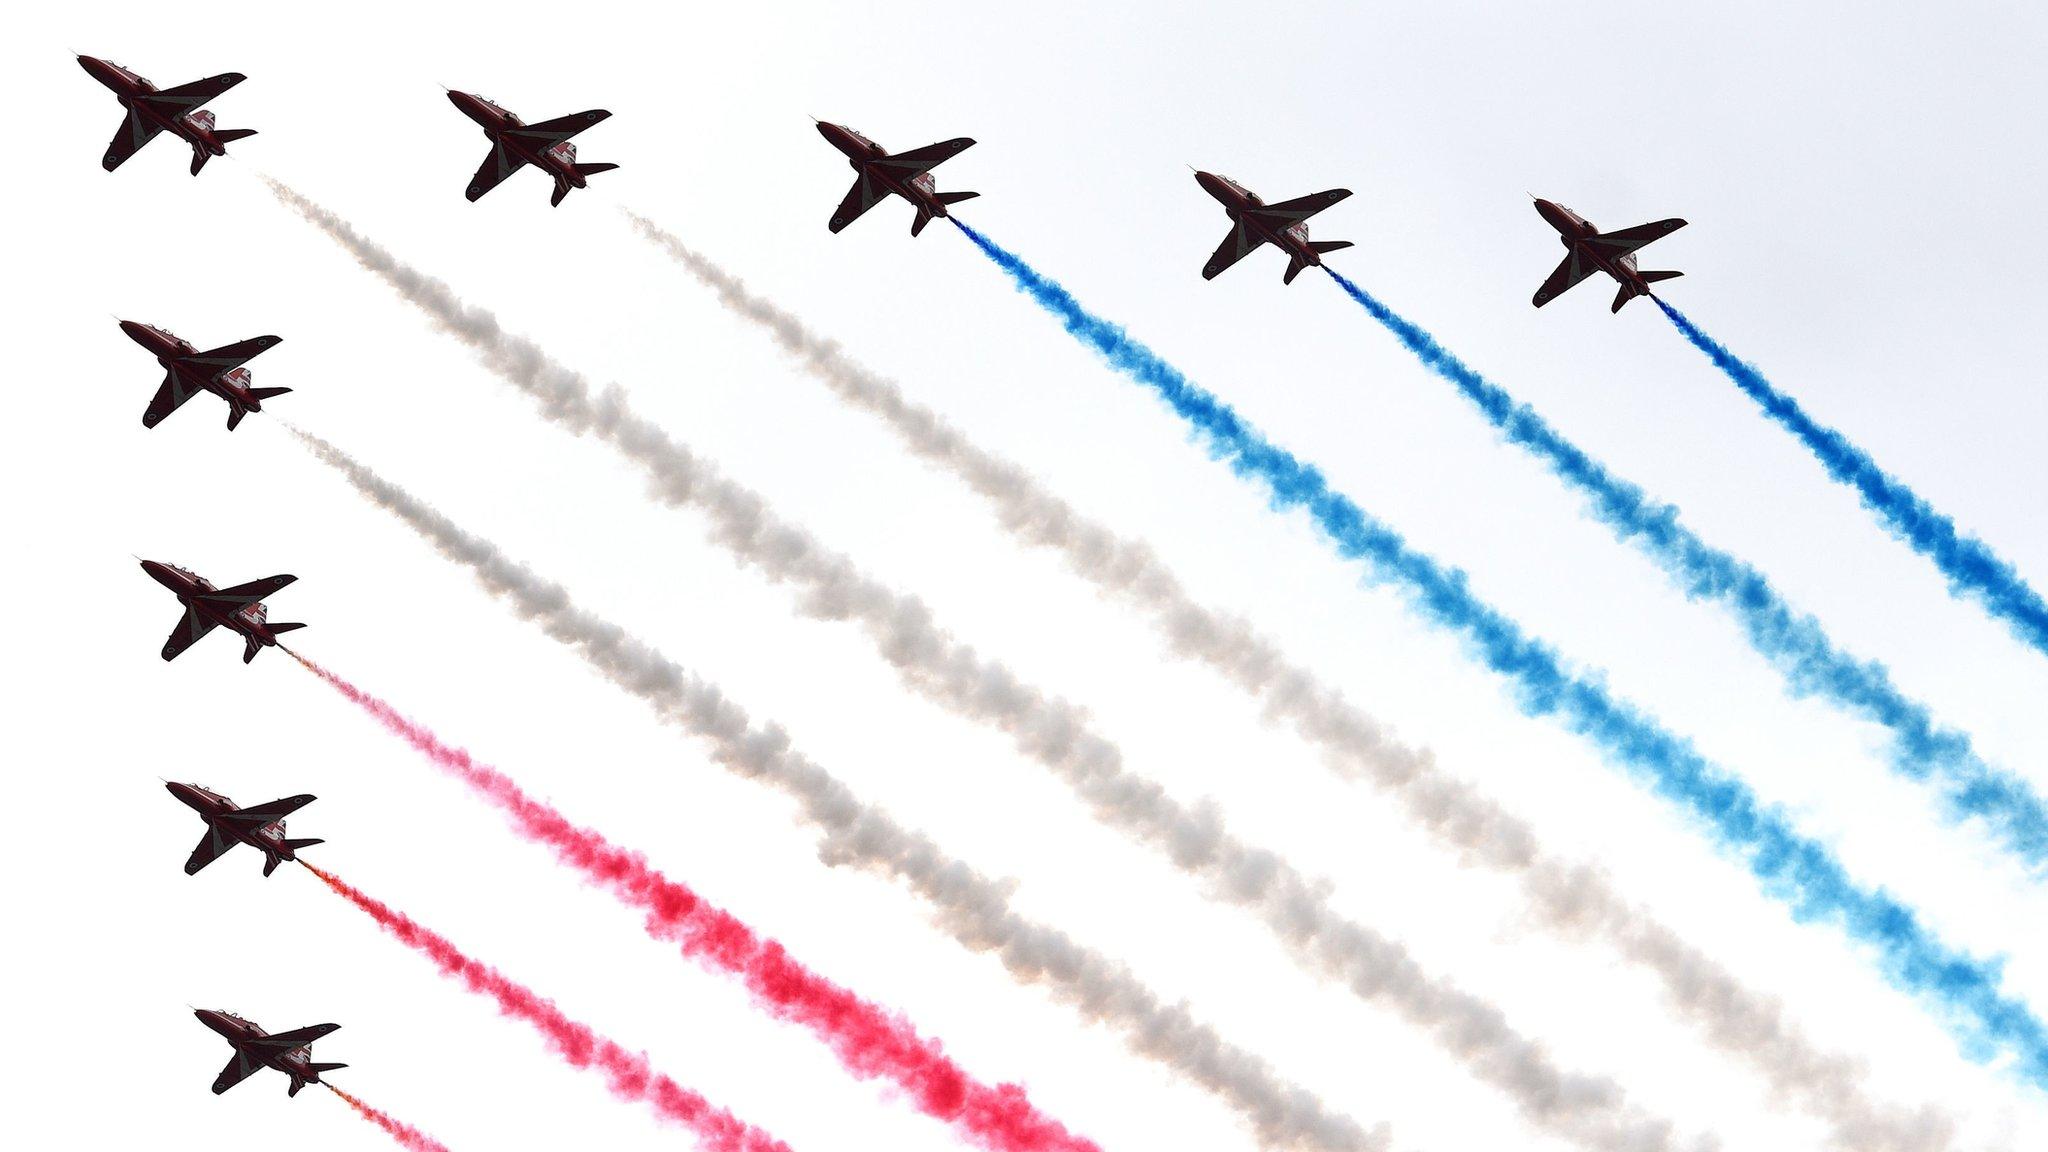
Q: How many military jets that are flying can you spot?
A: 9